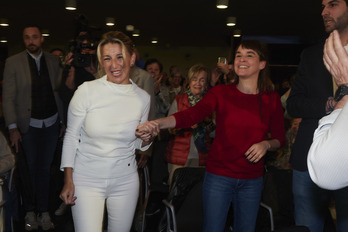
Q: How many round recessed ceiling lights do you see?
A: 10